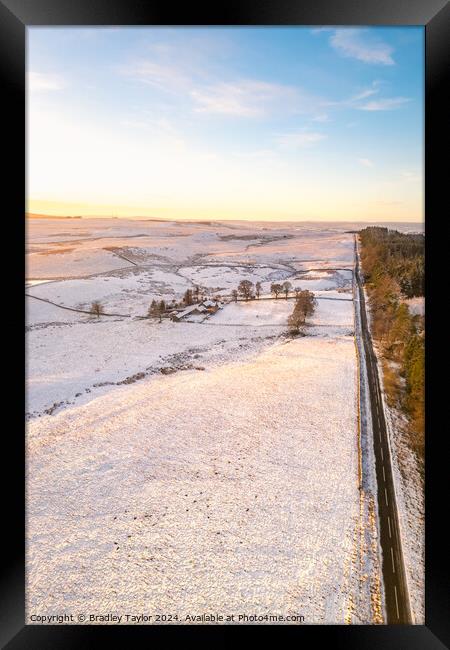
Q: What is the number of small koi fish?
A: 0